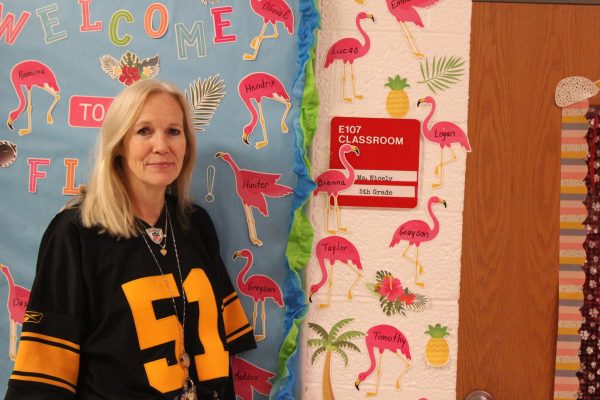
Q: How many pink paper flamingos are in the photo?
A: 14